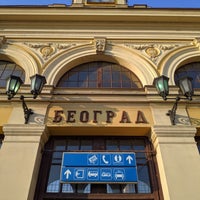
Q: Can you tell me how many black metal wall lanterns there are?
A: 4